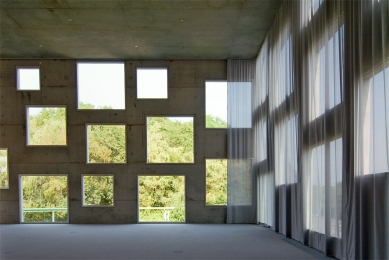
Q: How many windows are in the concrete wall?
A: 12